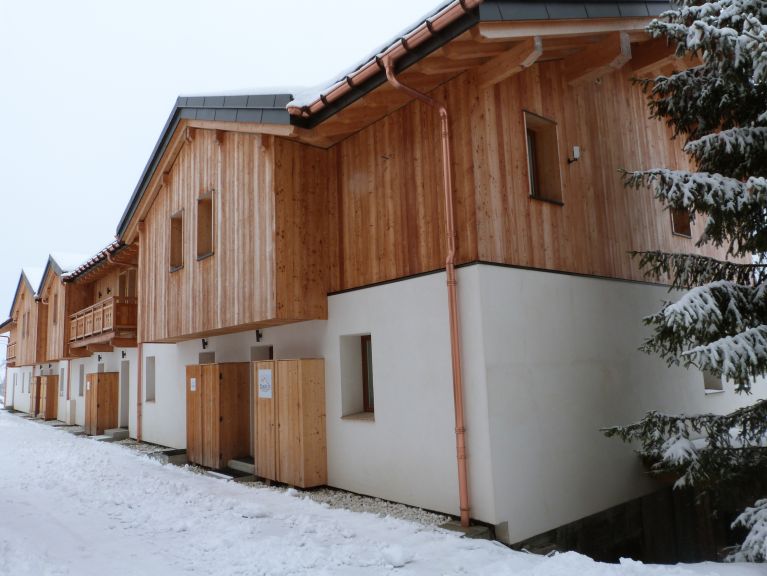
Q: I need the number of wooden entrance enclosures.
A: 5